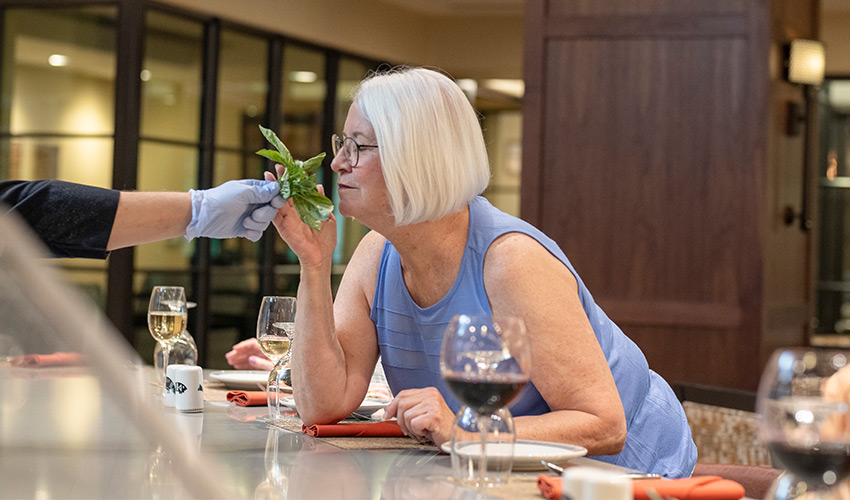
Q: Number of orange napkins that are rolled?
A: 4